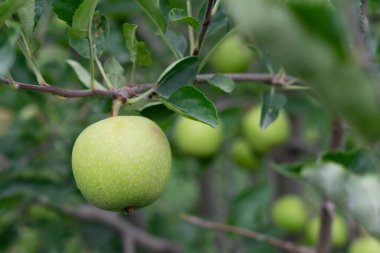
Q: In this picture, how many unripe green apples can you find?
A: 8